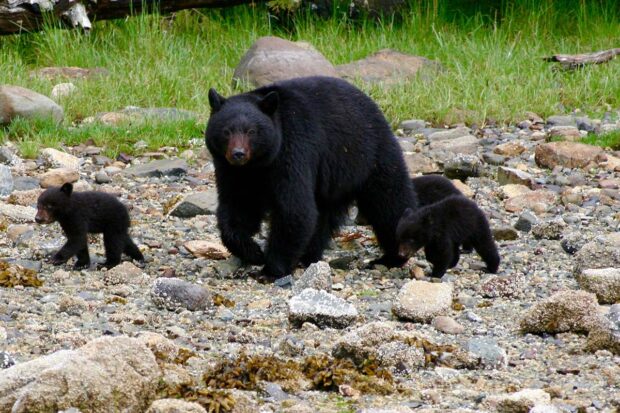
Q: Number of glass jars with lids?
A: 0